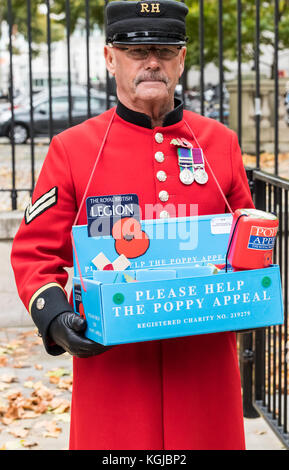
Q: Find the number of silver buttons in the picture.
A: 6